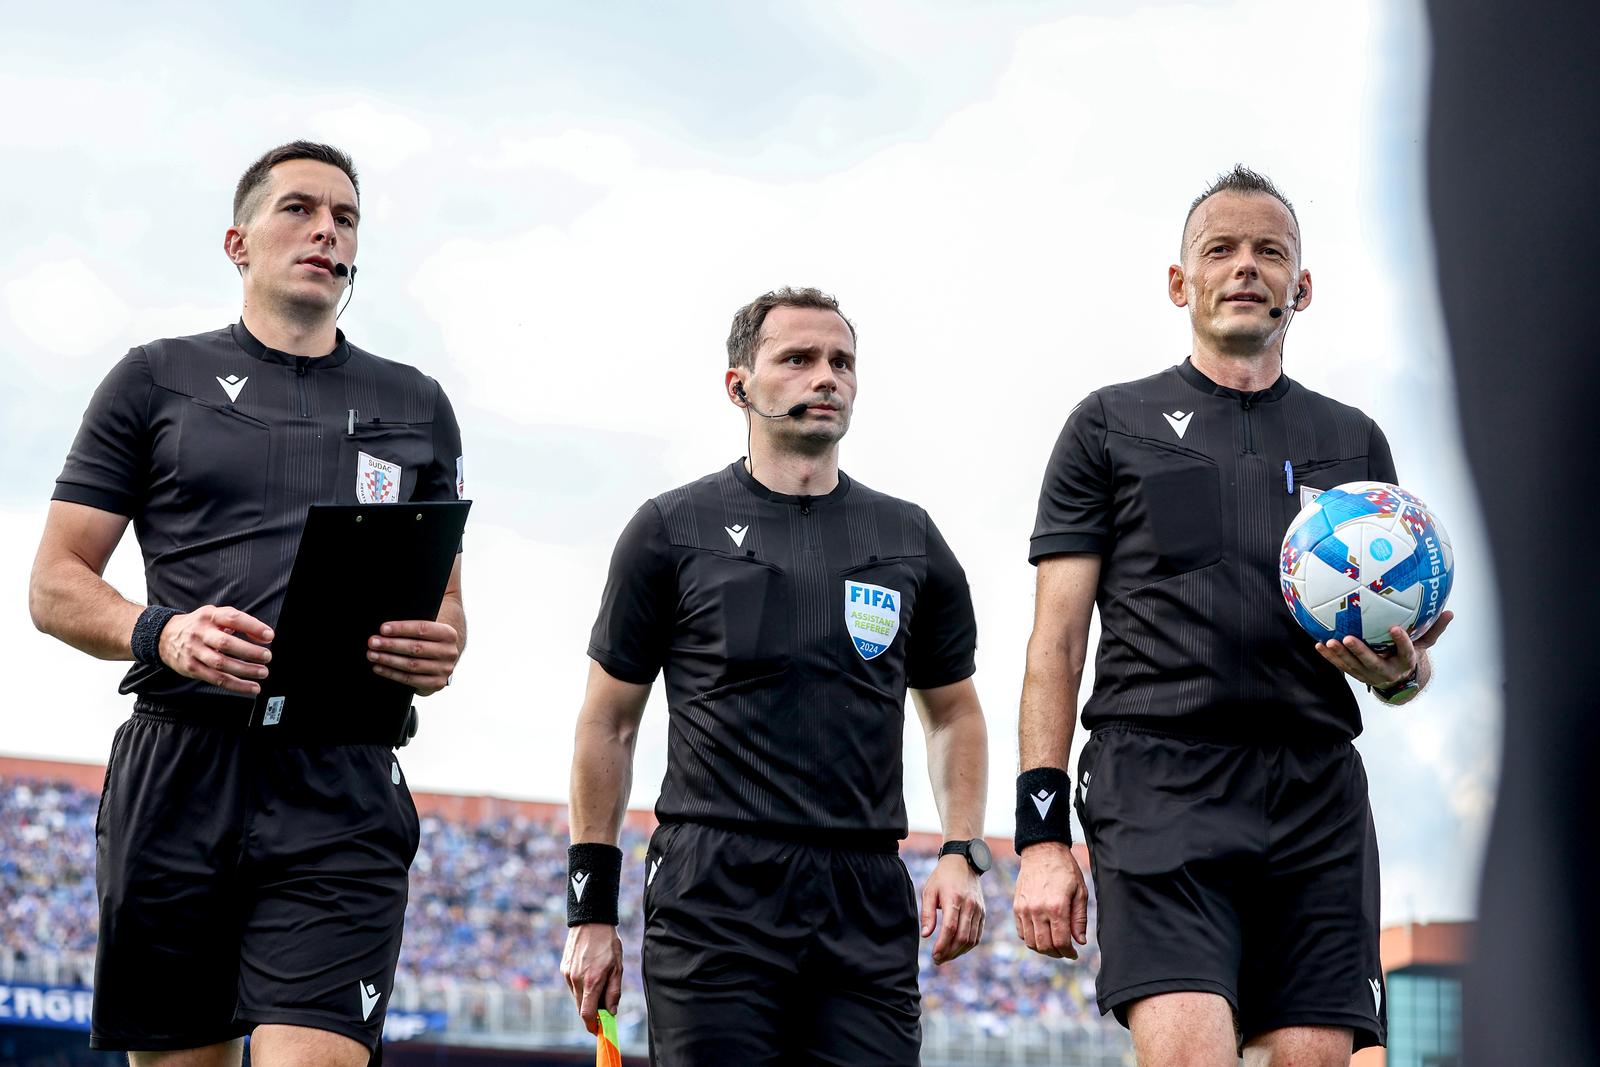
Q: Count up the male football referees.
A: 3